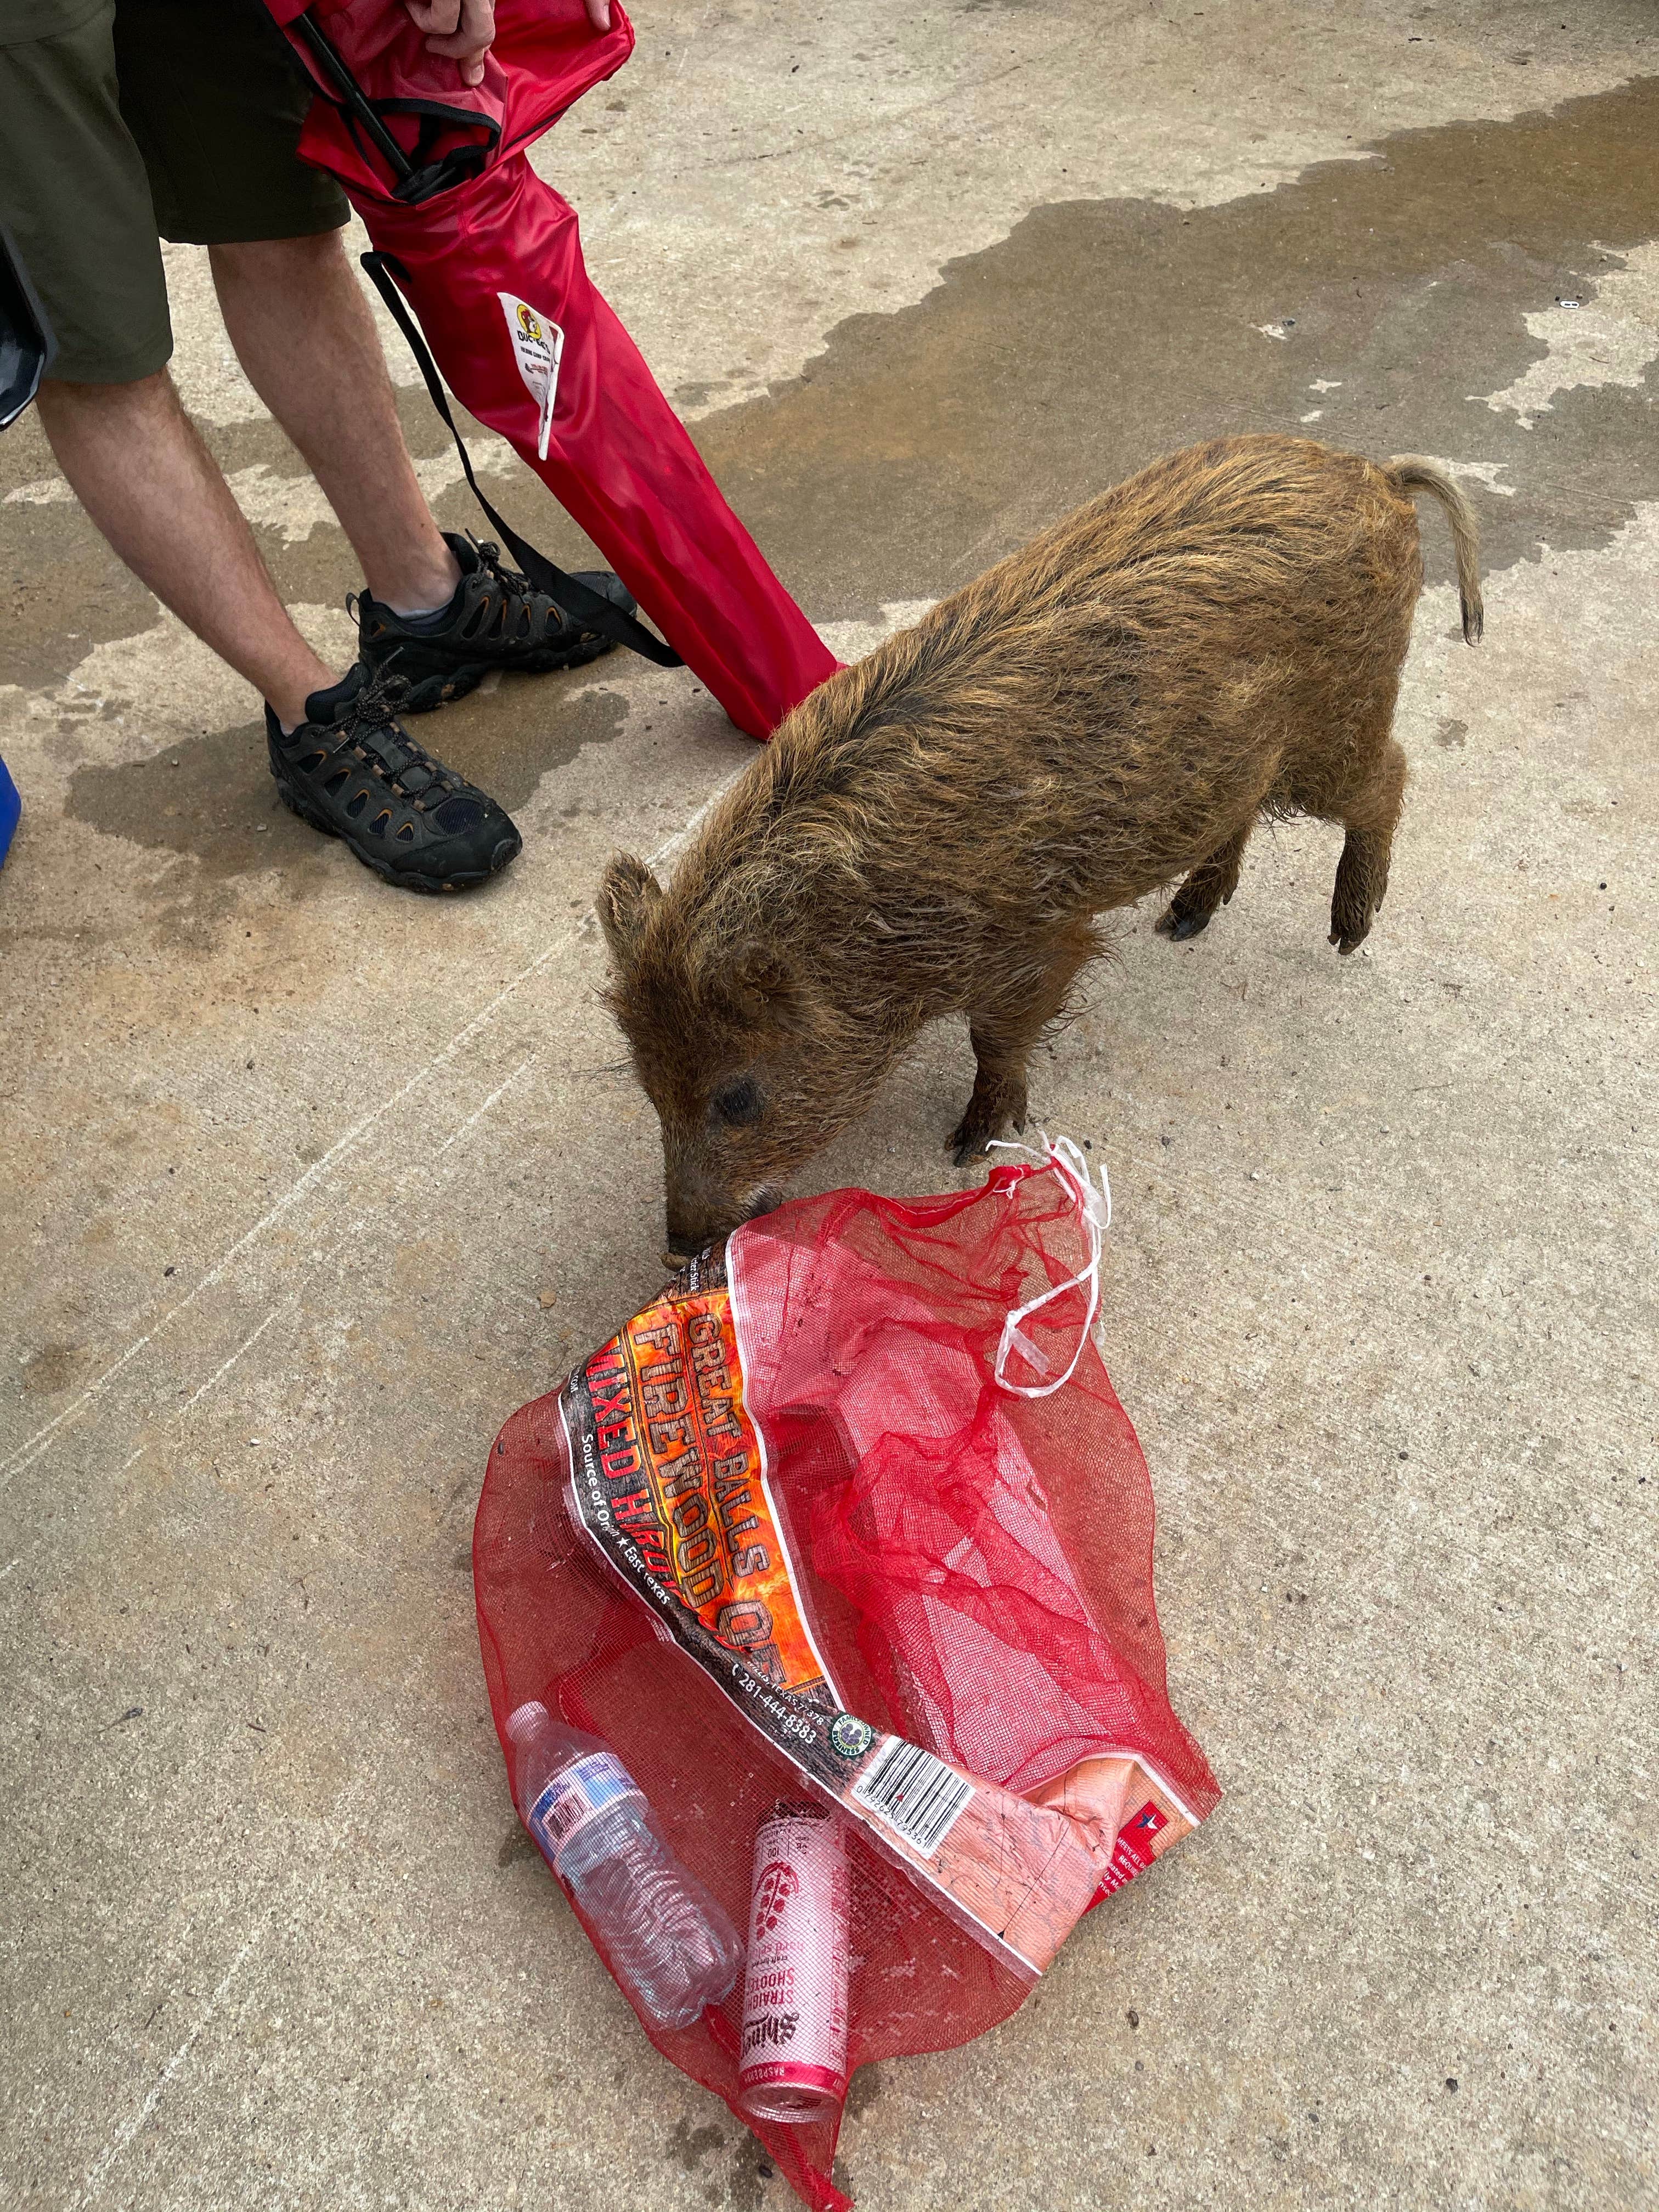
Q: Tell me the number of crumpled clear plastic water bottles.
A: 1